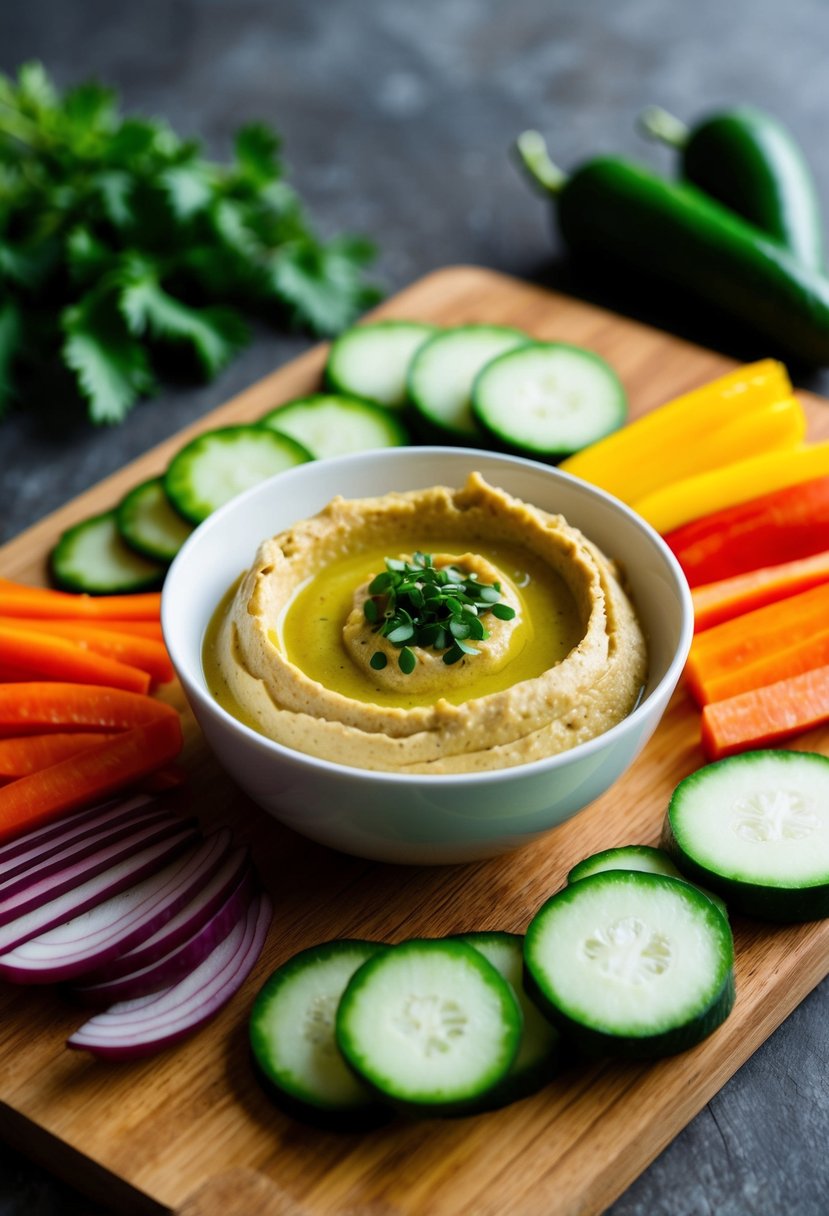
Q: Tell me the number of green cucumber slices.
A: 13